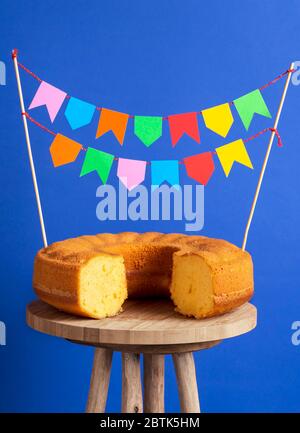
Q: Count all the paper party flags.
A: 13